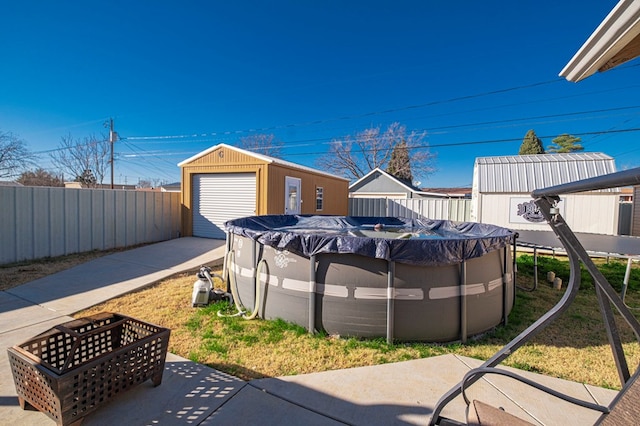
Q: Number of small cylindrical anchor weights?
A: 2